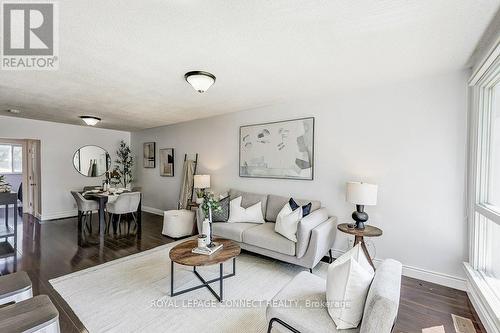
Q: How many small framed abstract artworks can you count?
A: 2